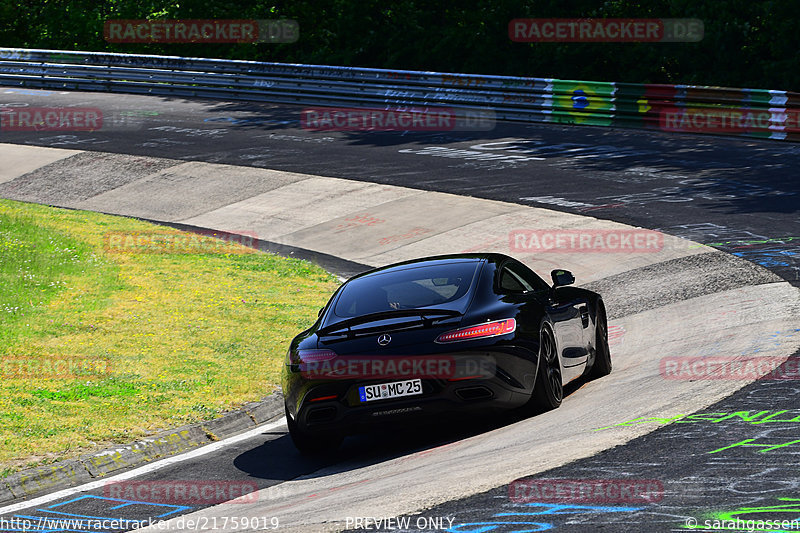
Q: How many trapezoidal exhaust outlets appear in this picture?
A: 2